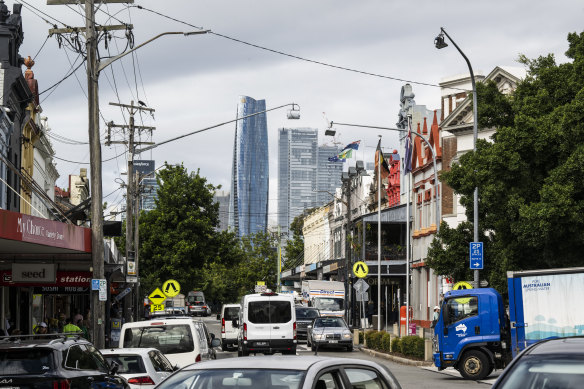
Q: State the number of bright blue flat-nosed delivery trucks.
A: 1